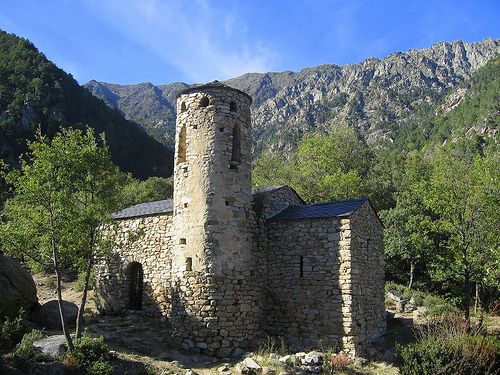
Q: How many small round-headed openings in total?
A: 3